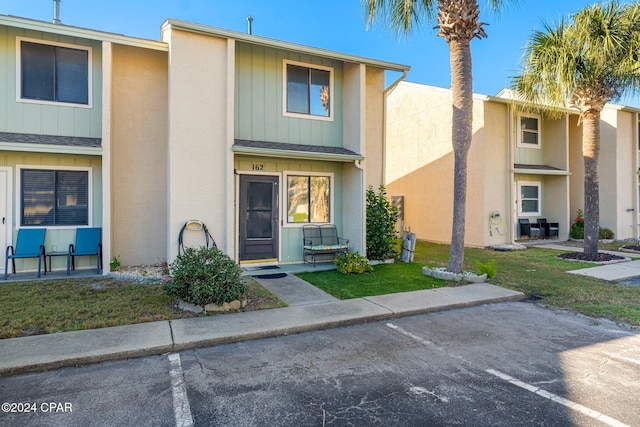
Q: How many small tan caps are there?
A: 0